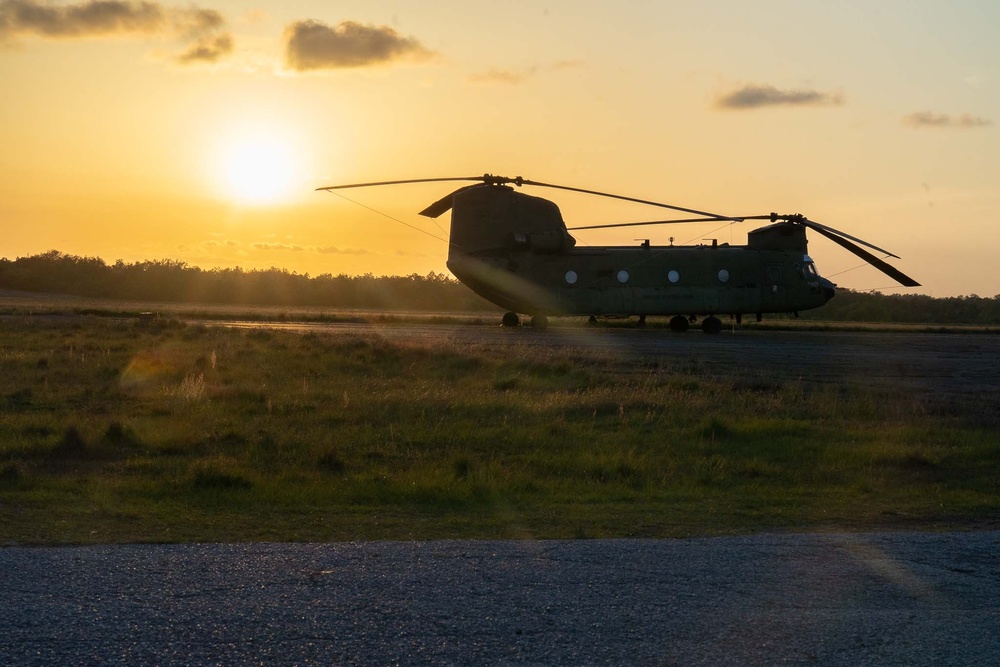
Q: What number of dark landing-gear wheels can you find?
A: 4